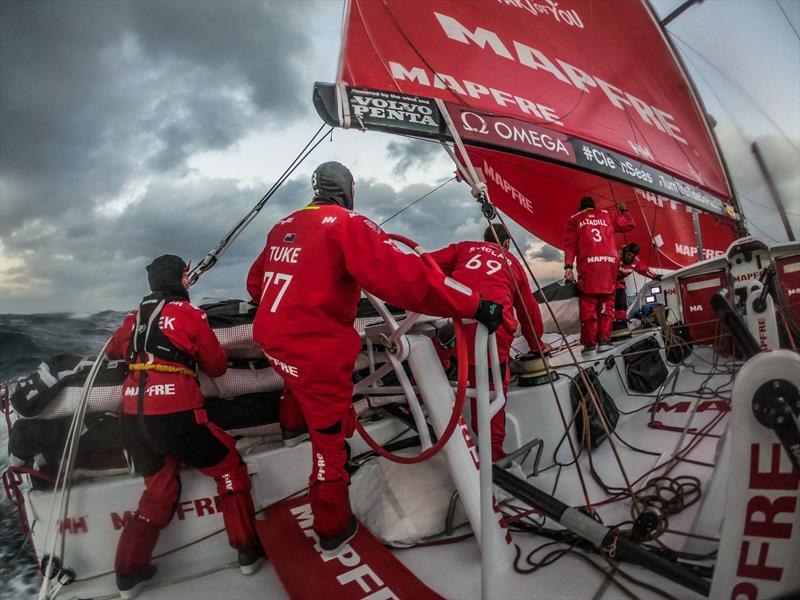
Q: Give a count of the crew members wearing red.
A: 5